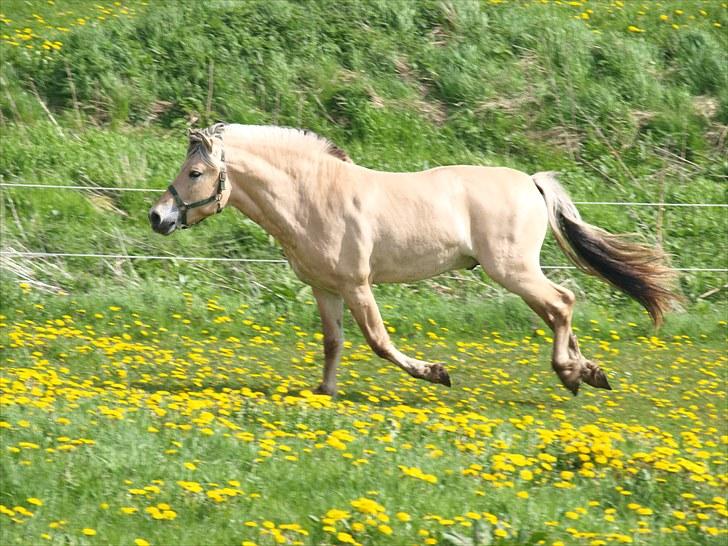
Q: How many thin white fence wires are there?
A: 2